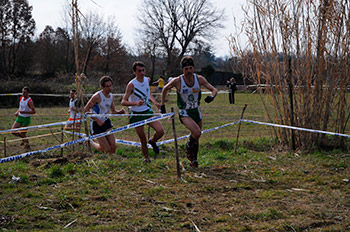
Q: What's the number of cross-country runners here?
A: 5